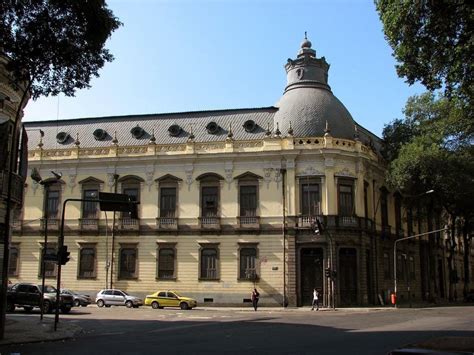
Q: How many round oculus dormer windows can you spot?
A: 6